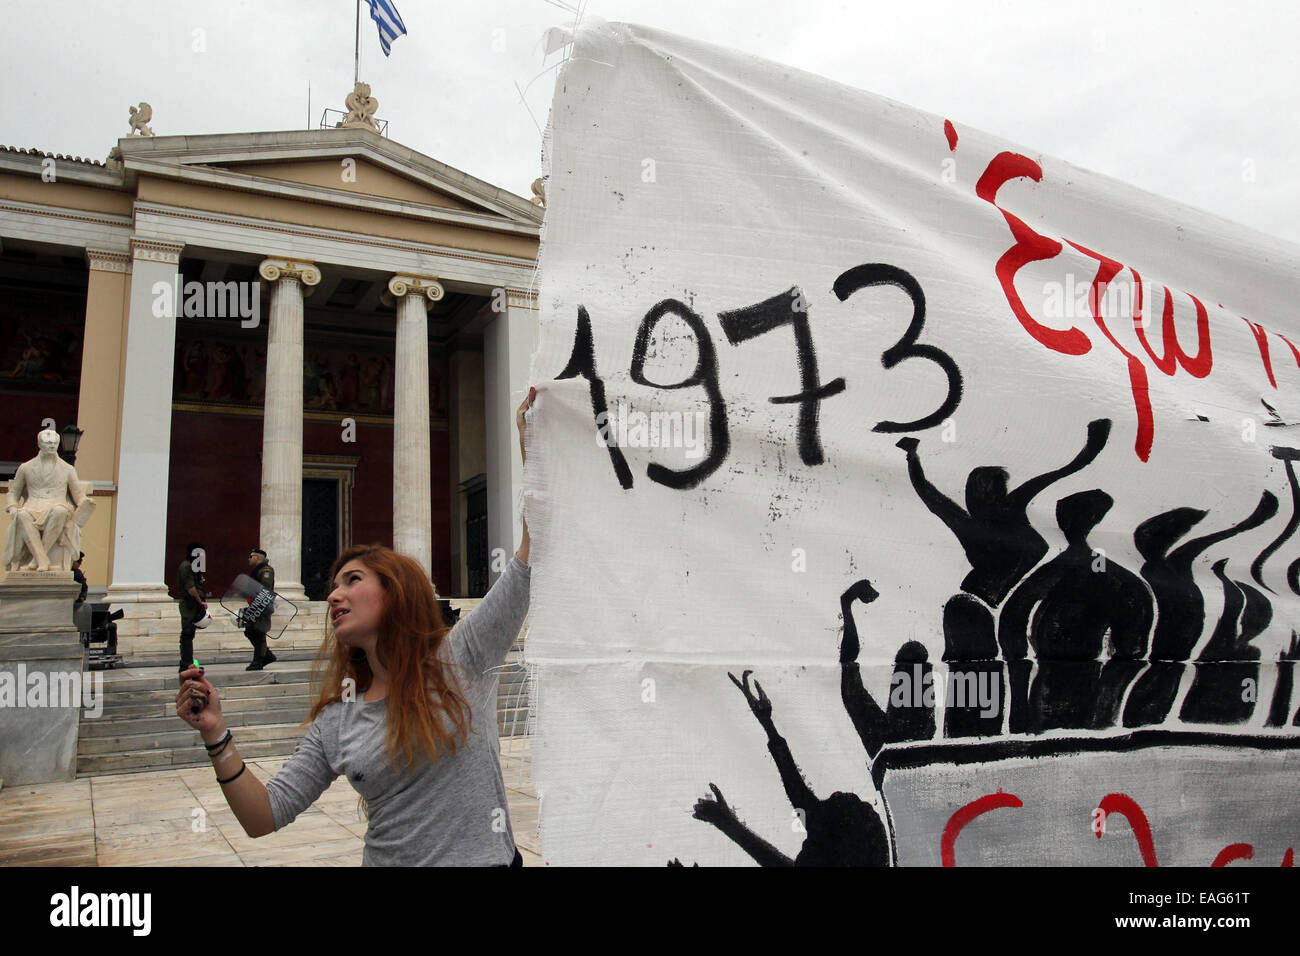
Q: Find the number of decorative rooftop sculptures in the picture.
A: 3